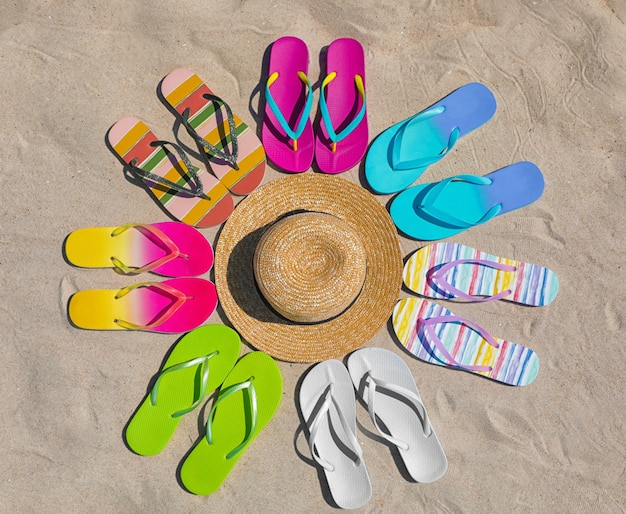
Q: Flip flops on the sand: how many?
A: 14